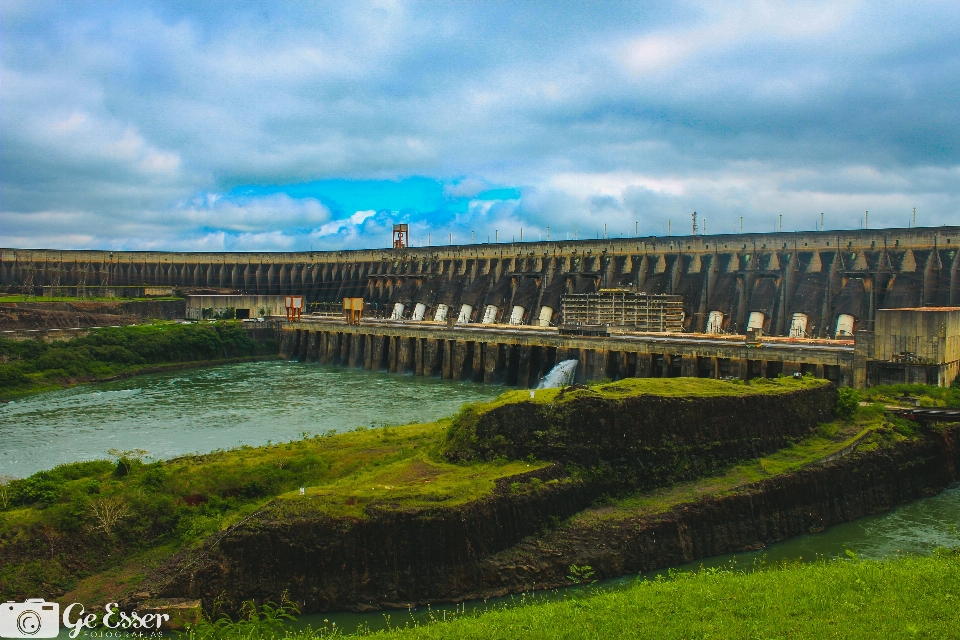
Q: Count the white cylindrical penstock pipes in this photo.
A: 11